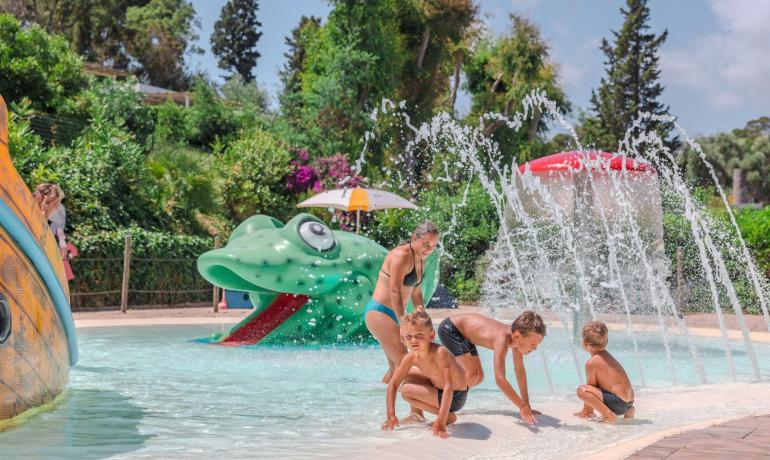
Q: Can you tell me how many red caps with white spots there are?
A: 1